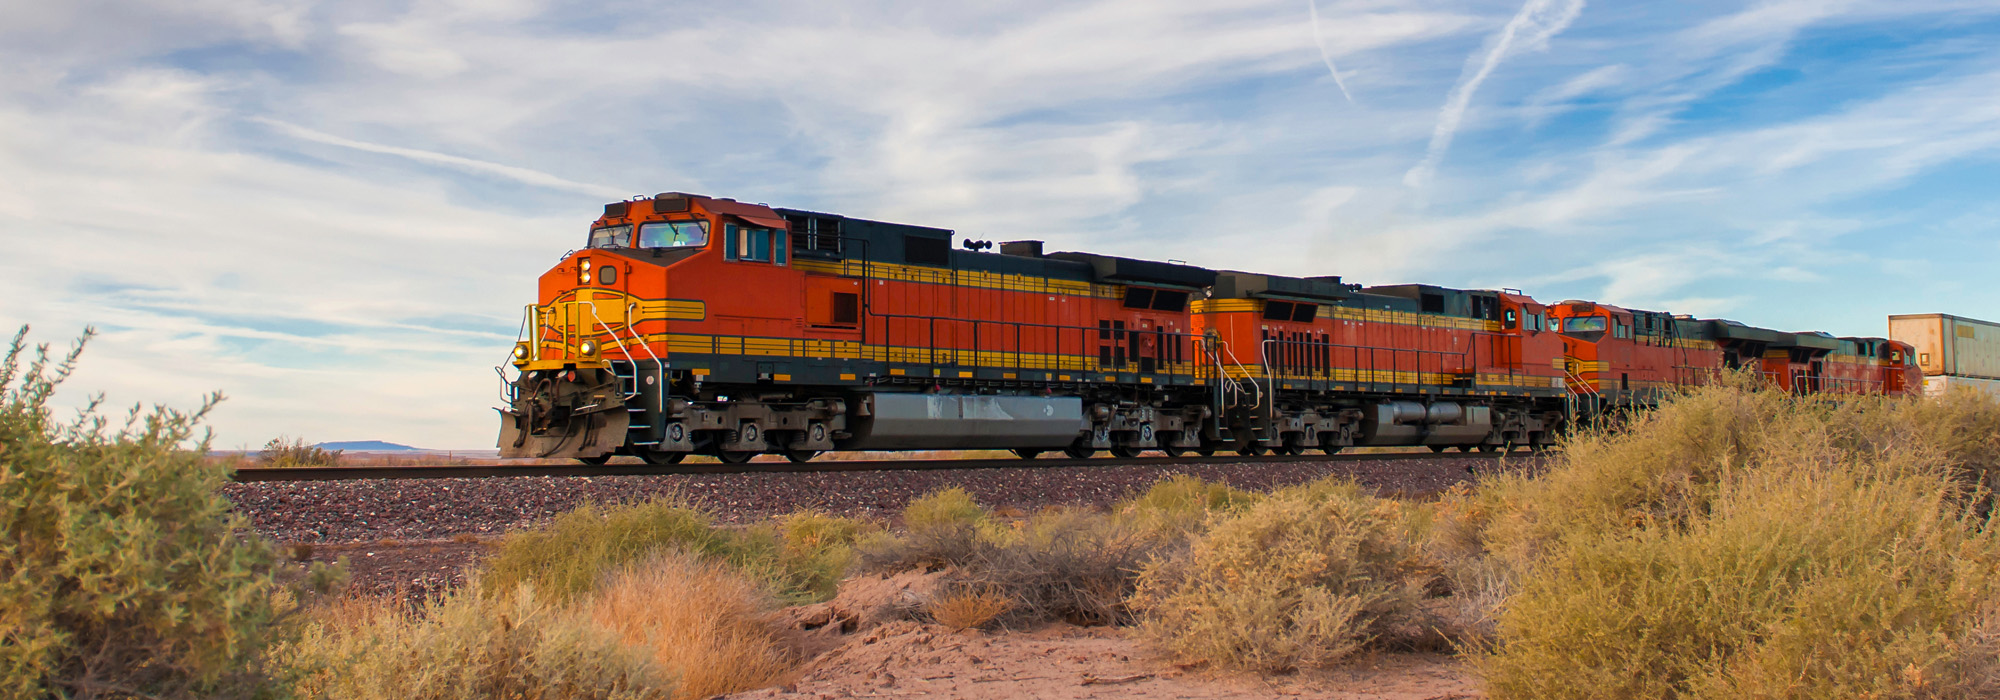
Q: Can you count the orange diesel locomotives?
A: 4